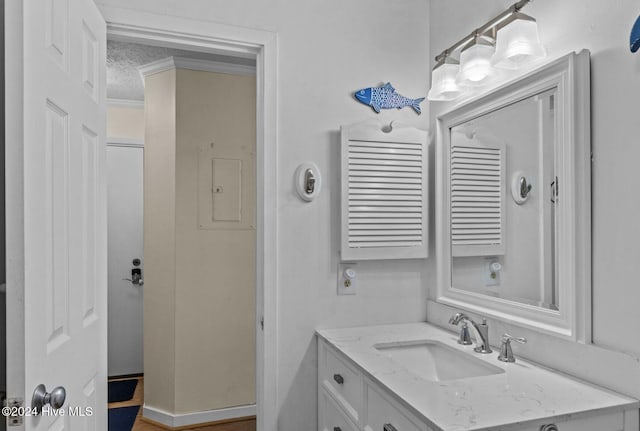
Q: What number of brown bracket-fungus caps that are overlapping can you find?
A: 0